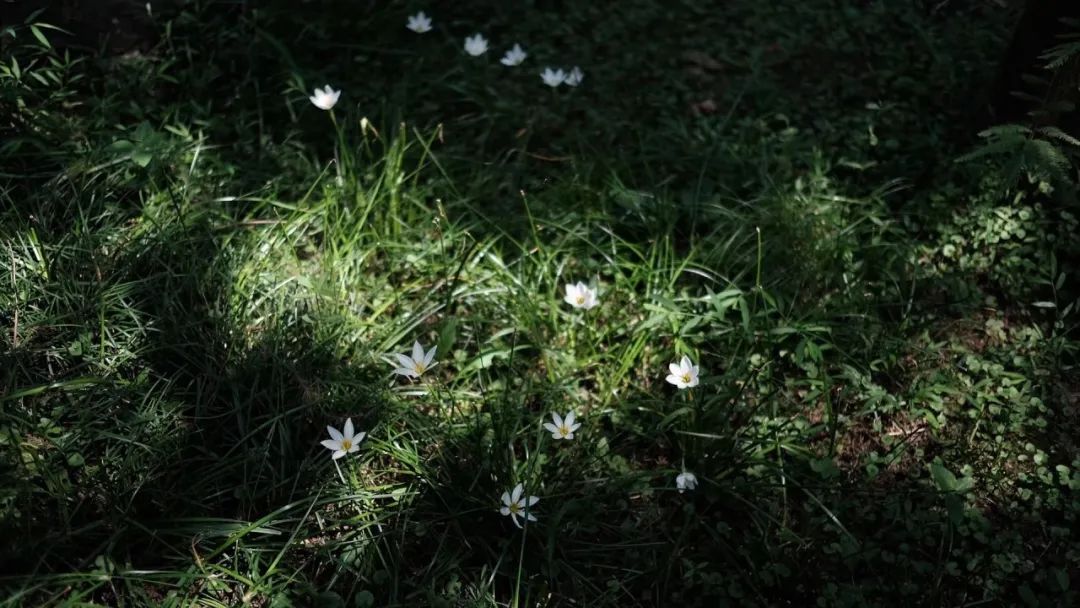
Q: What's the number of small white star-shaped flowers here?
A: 13